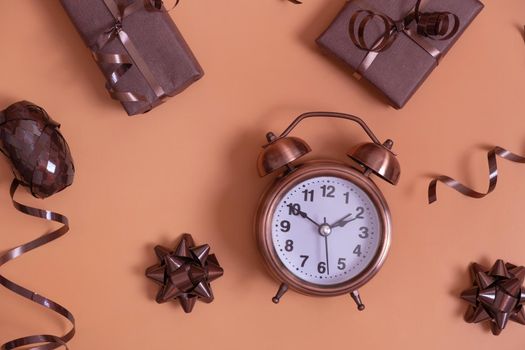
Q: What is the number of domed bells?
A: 2